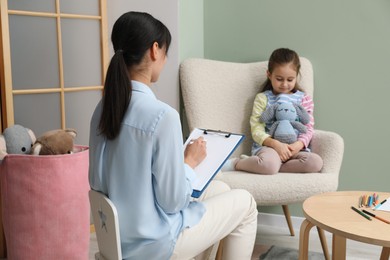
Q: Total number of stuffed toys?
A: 3